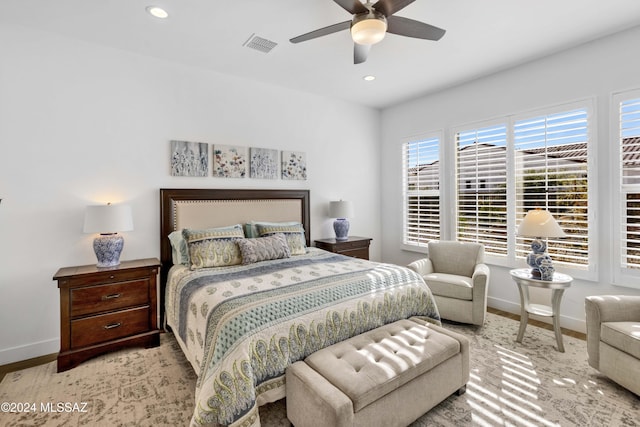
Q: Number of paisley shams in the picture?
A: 2